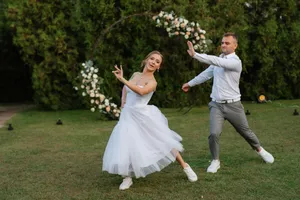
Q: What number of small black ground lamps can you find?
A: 4